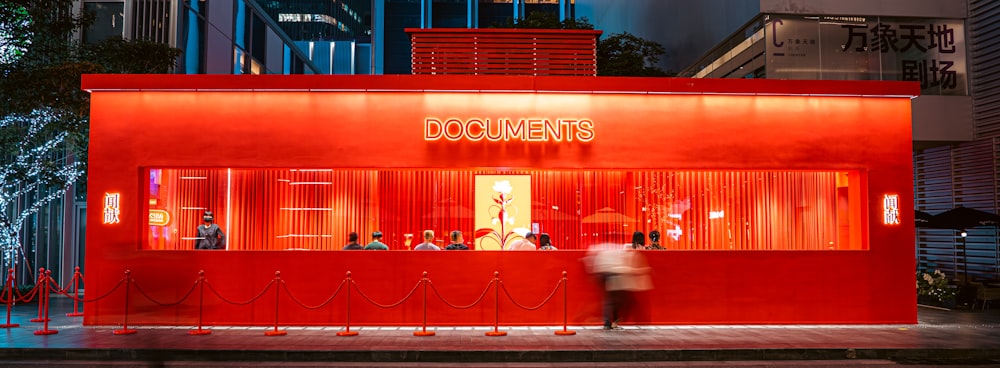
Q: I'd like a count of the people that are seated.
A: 8